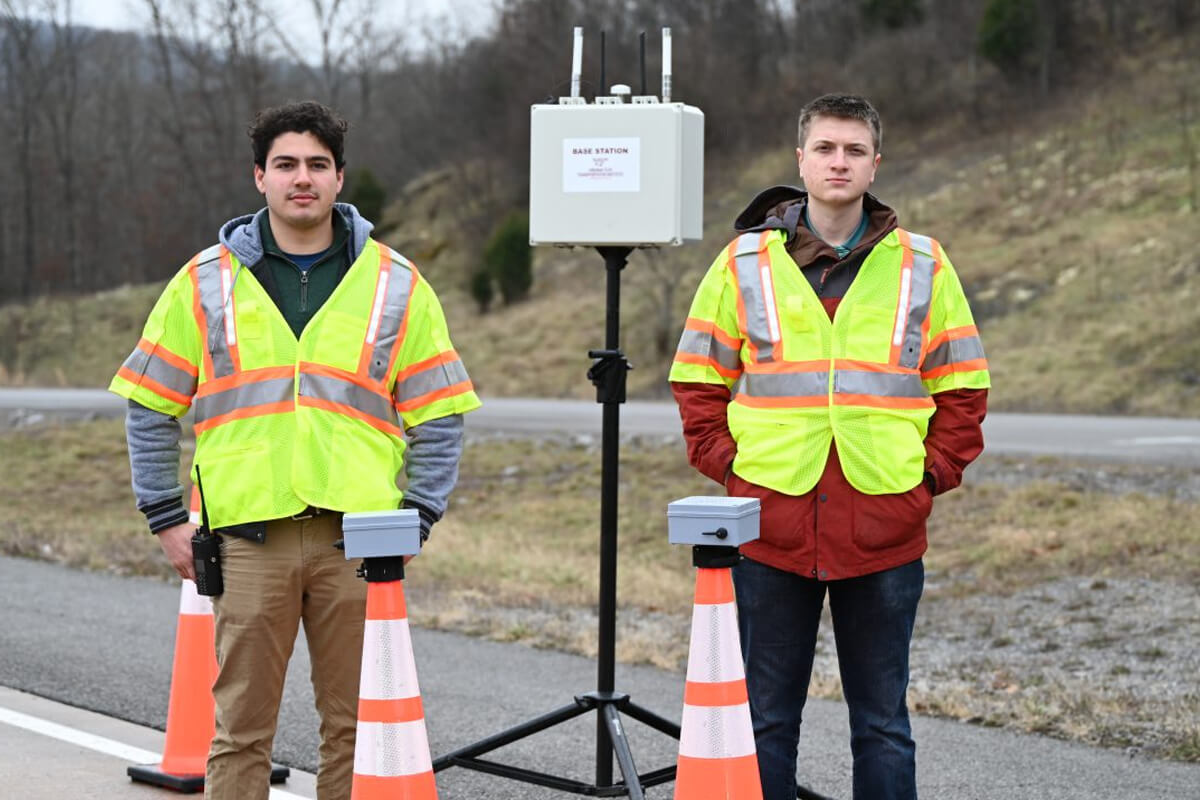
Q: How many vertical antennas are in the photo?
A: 5